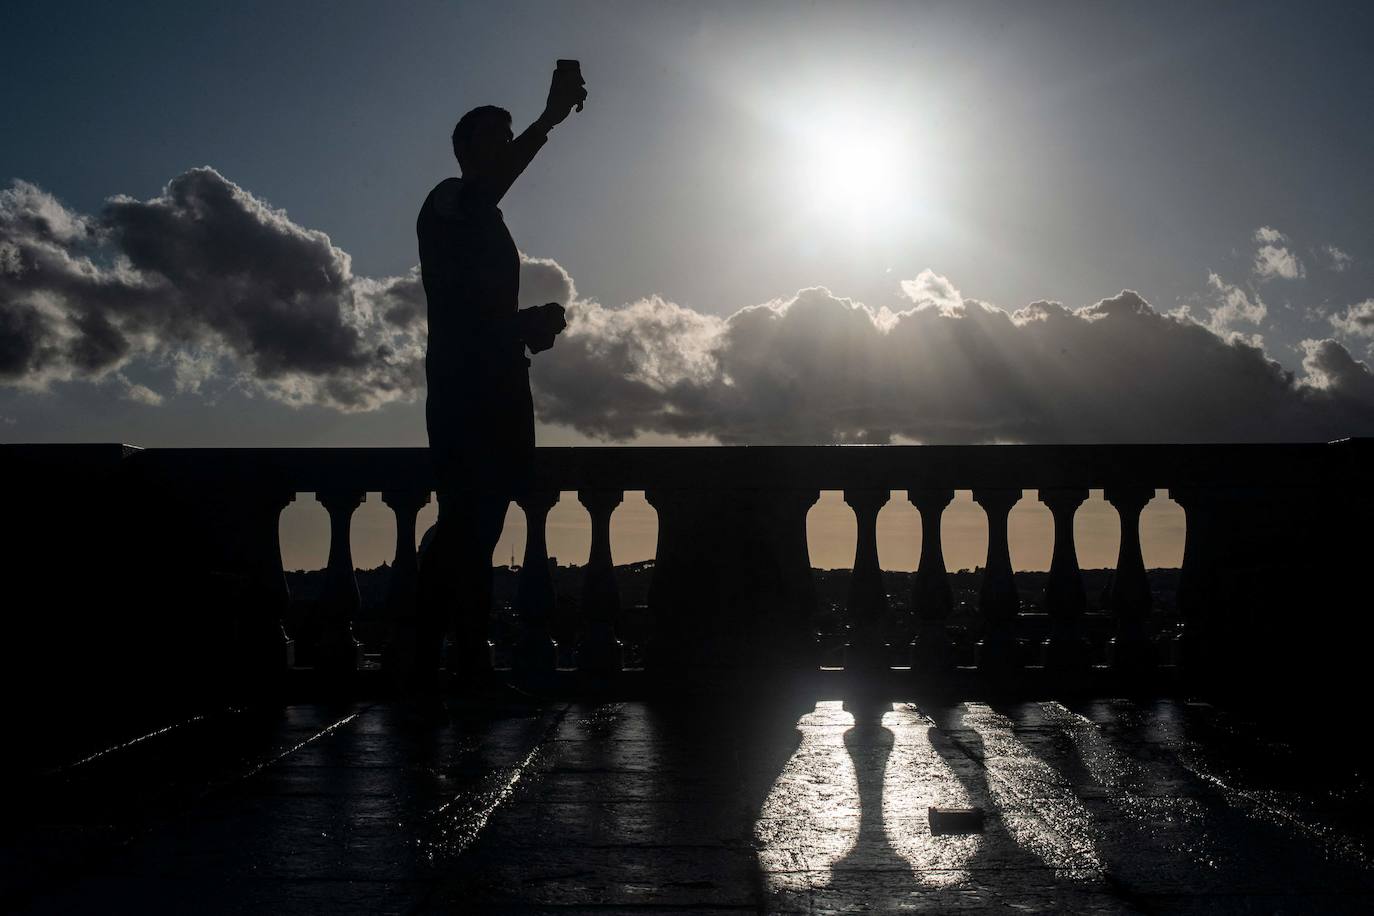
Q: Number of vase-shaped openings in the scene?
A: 12